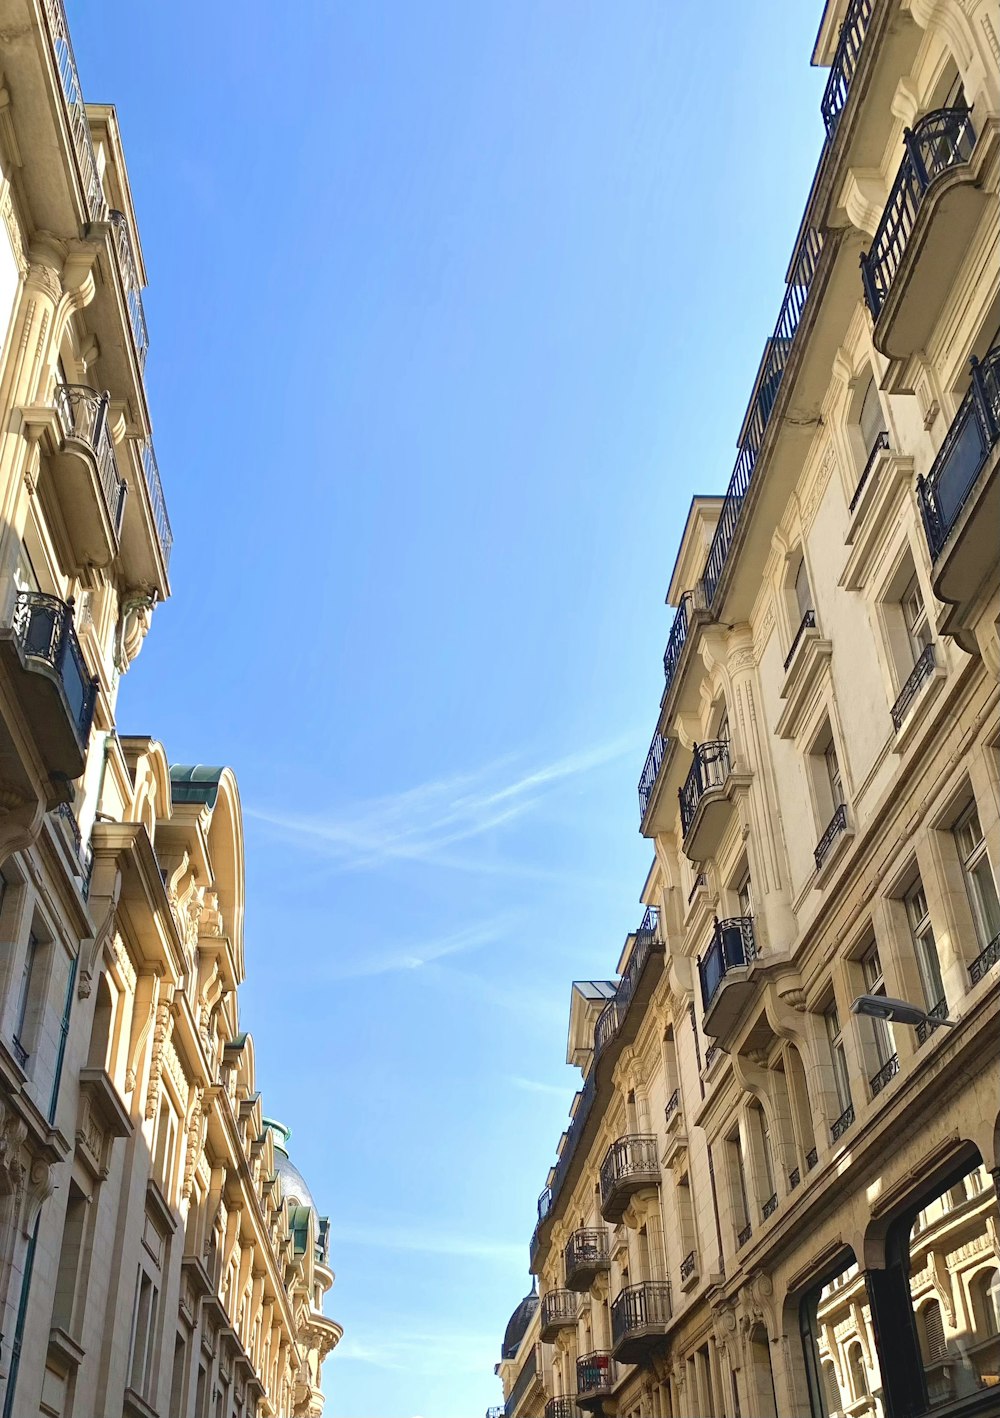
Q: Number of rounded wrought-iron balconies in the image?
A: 12